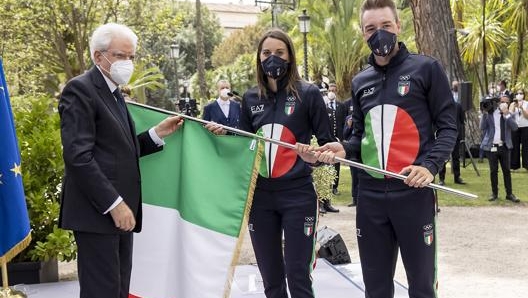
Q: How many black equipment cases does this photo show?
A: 1